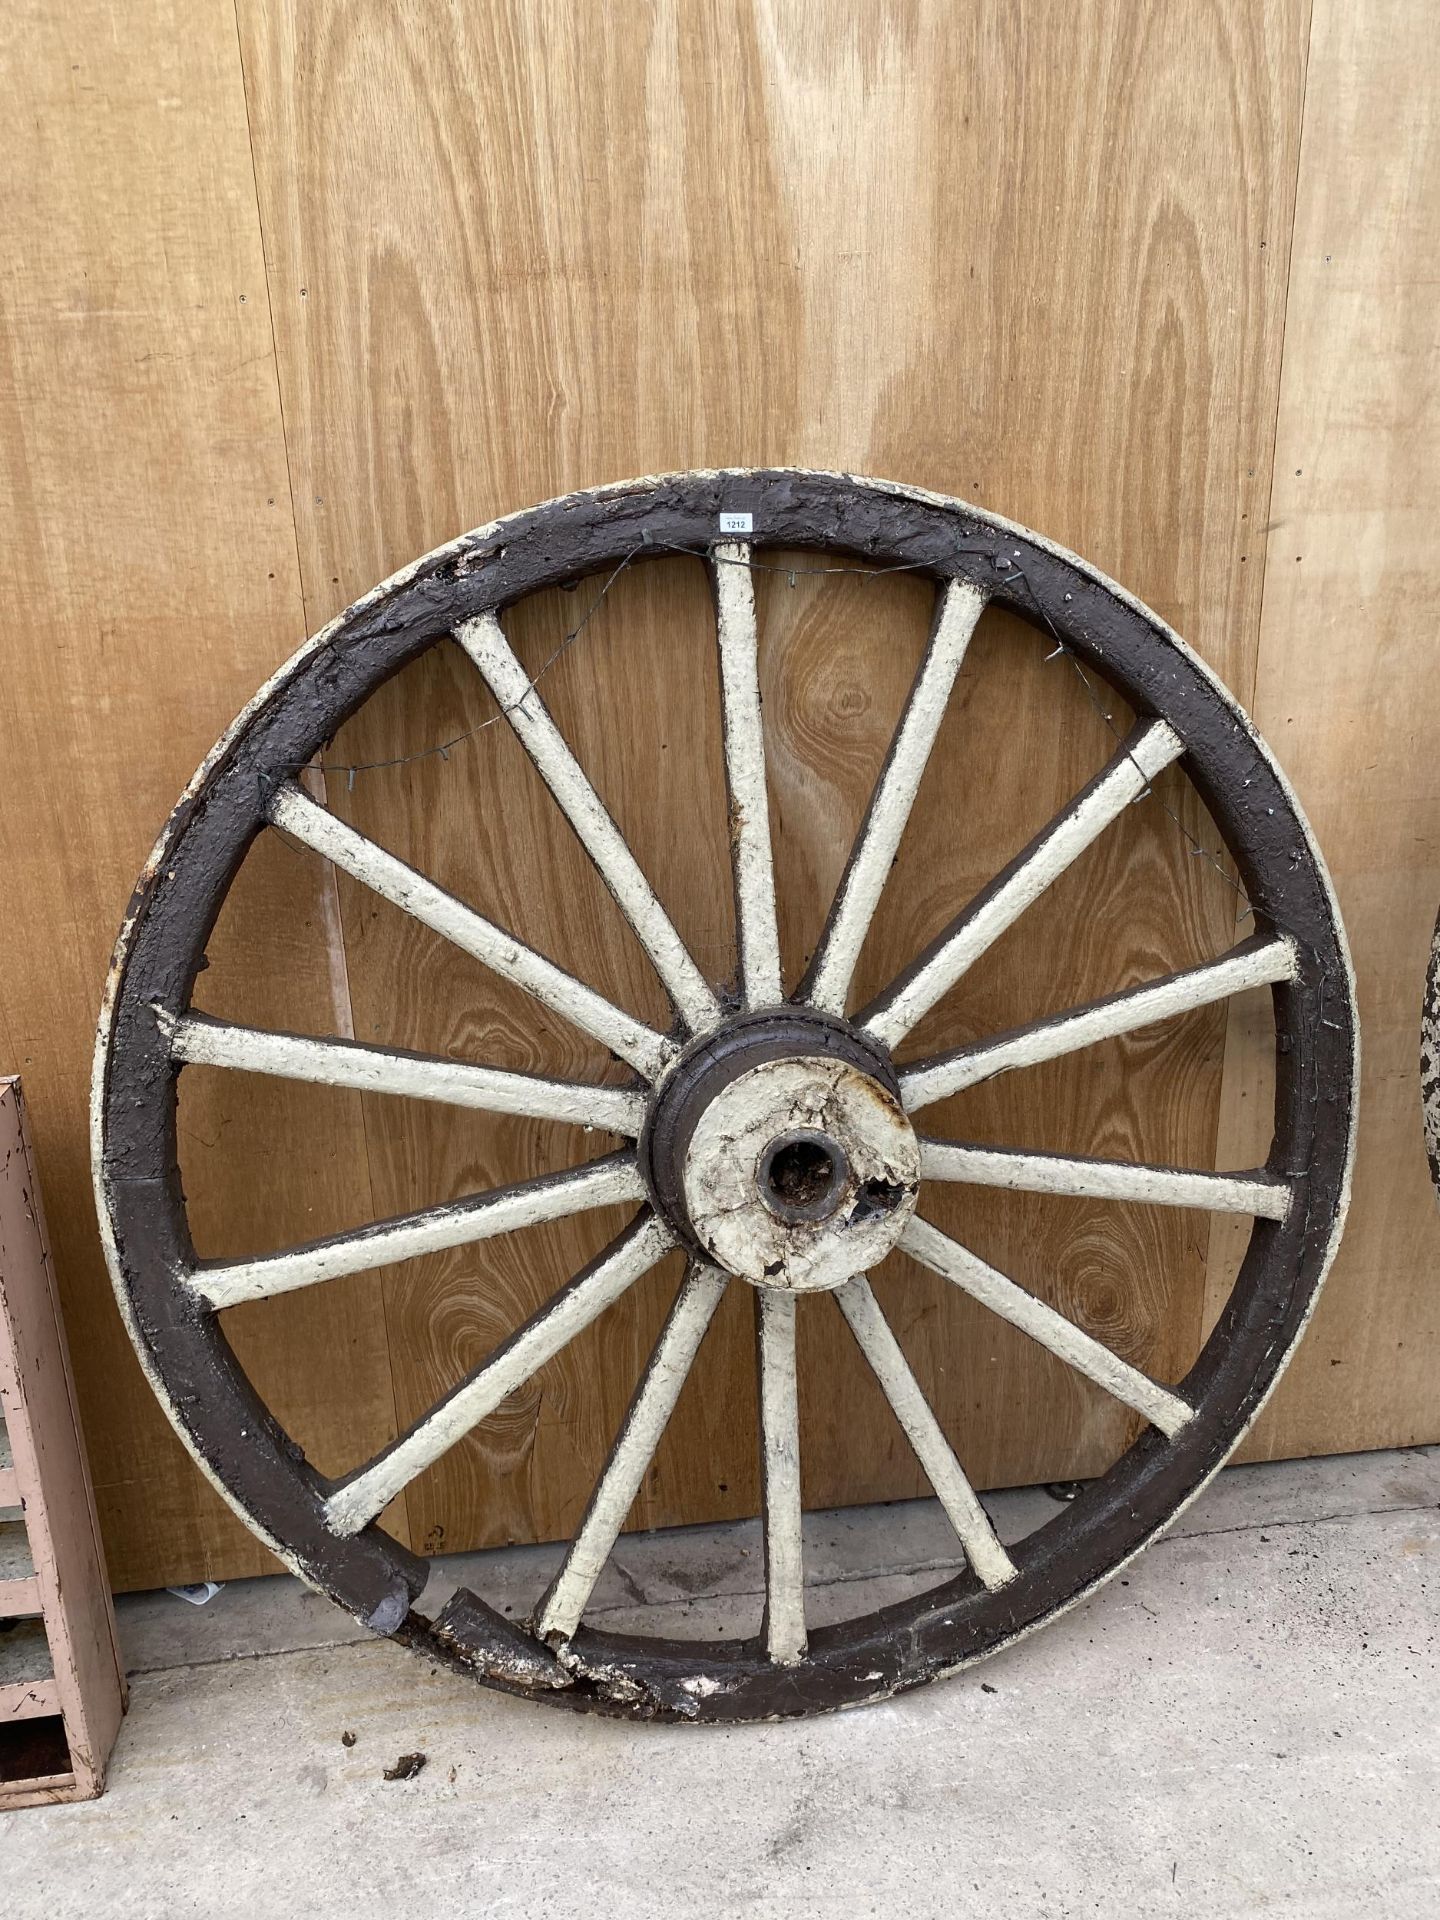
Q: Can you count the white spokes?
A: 14